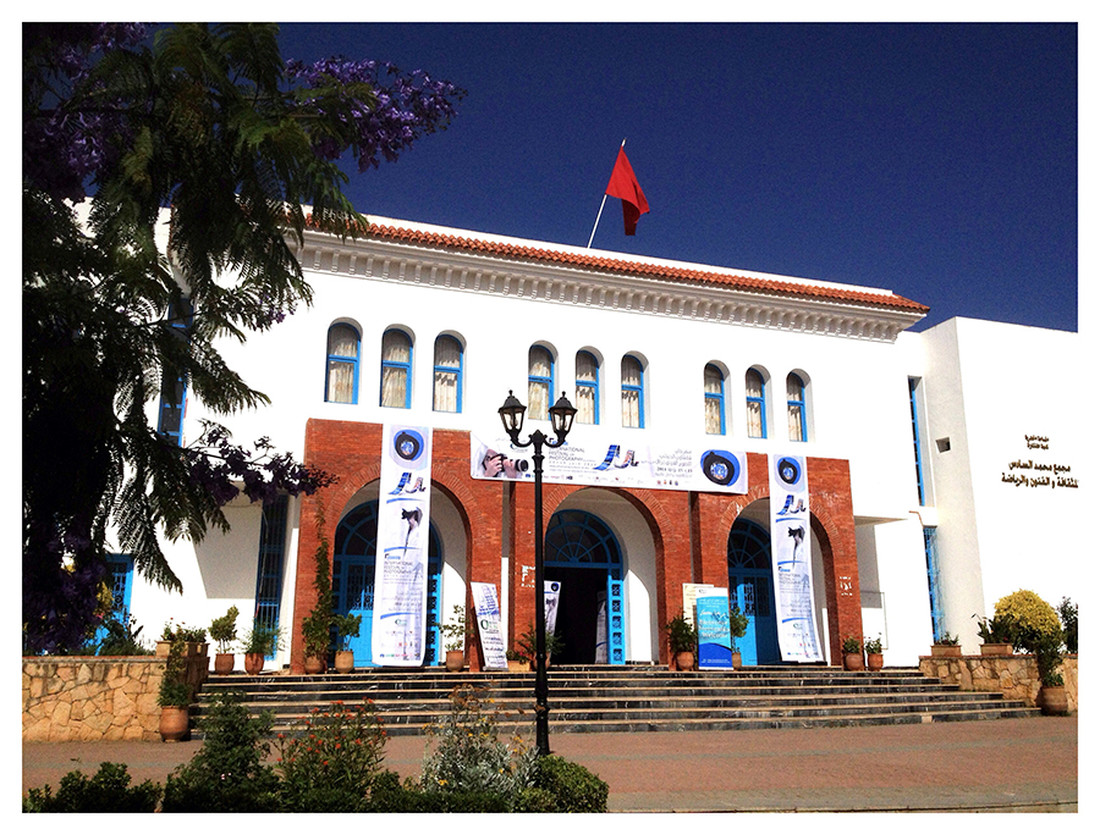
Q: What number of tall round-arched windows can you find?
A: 9